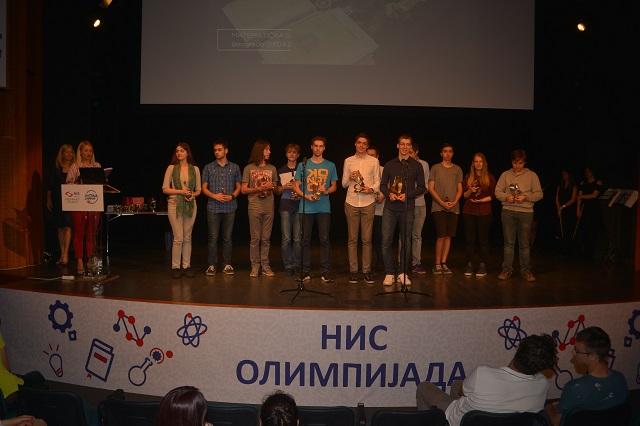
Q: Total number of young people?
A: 12